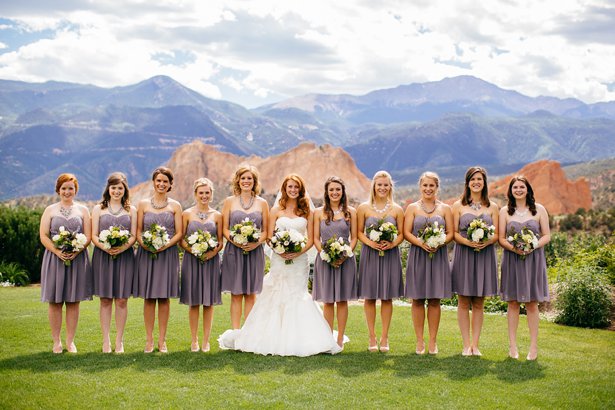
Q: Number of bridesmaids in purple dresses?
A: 10